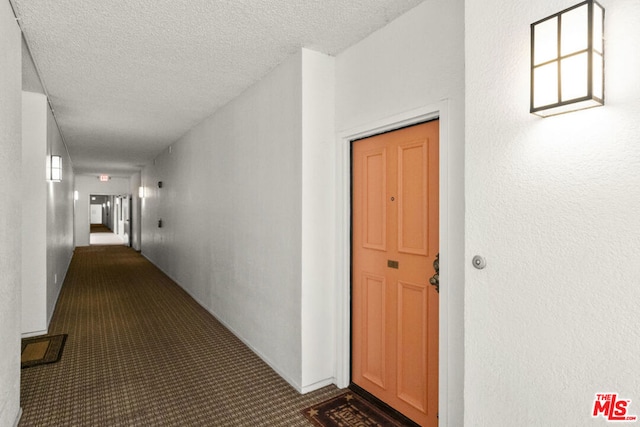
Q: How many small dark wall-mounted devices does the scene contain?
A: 2